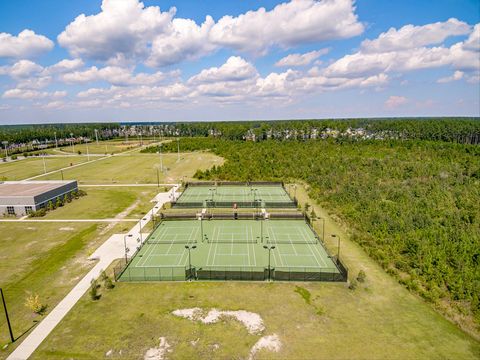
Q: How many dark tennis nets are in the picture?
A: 6